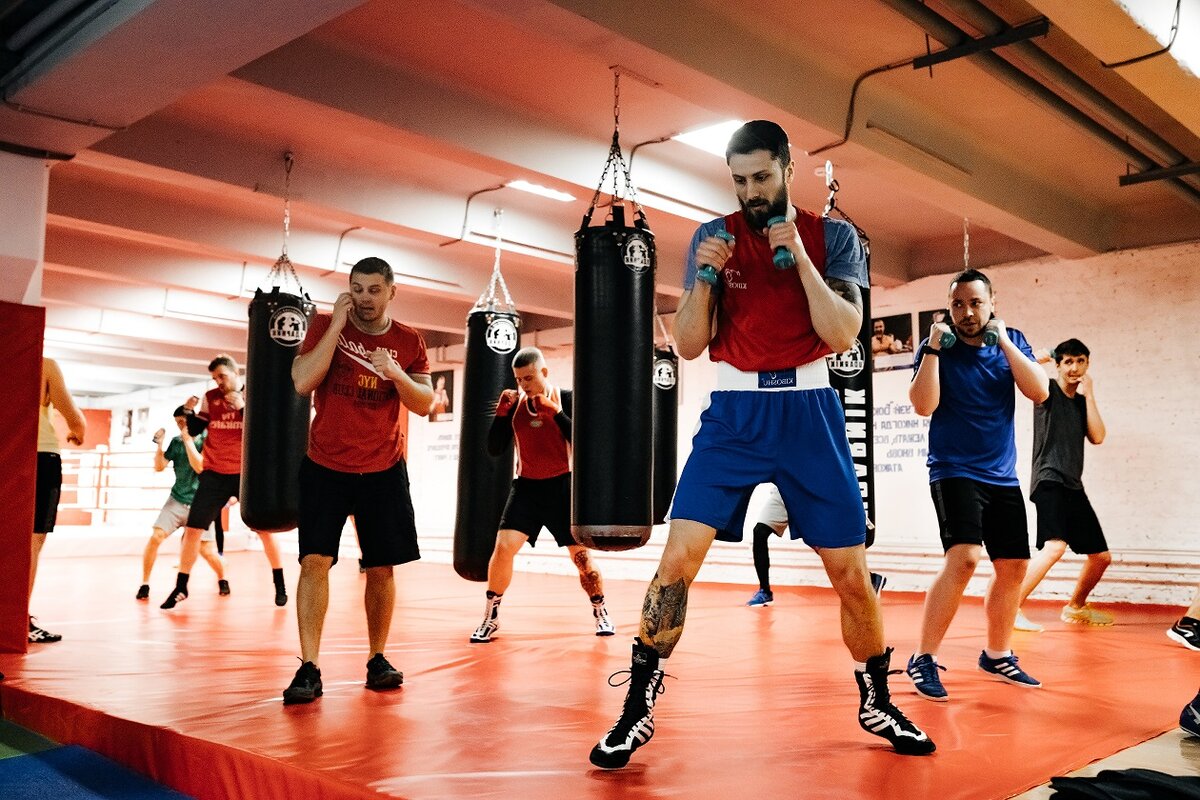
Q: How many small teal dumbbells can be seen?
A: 4